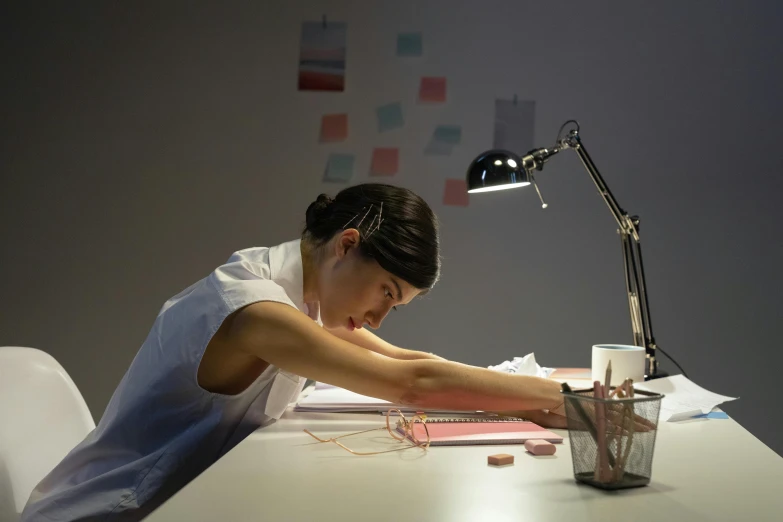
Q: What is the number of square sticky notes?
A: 8